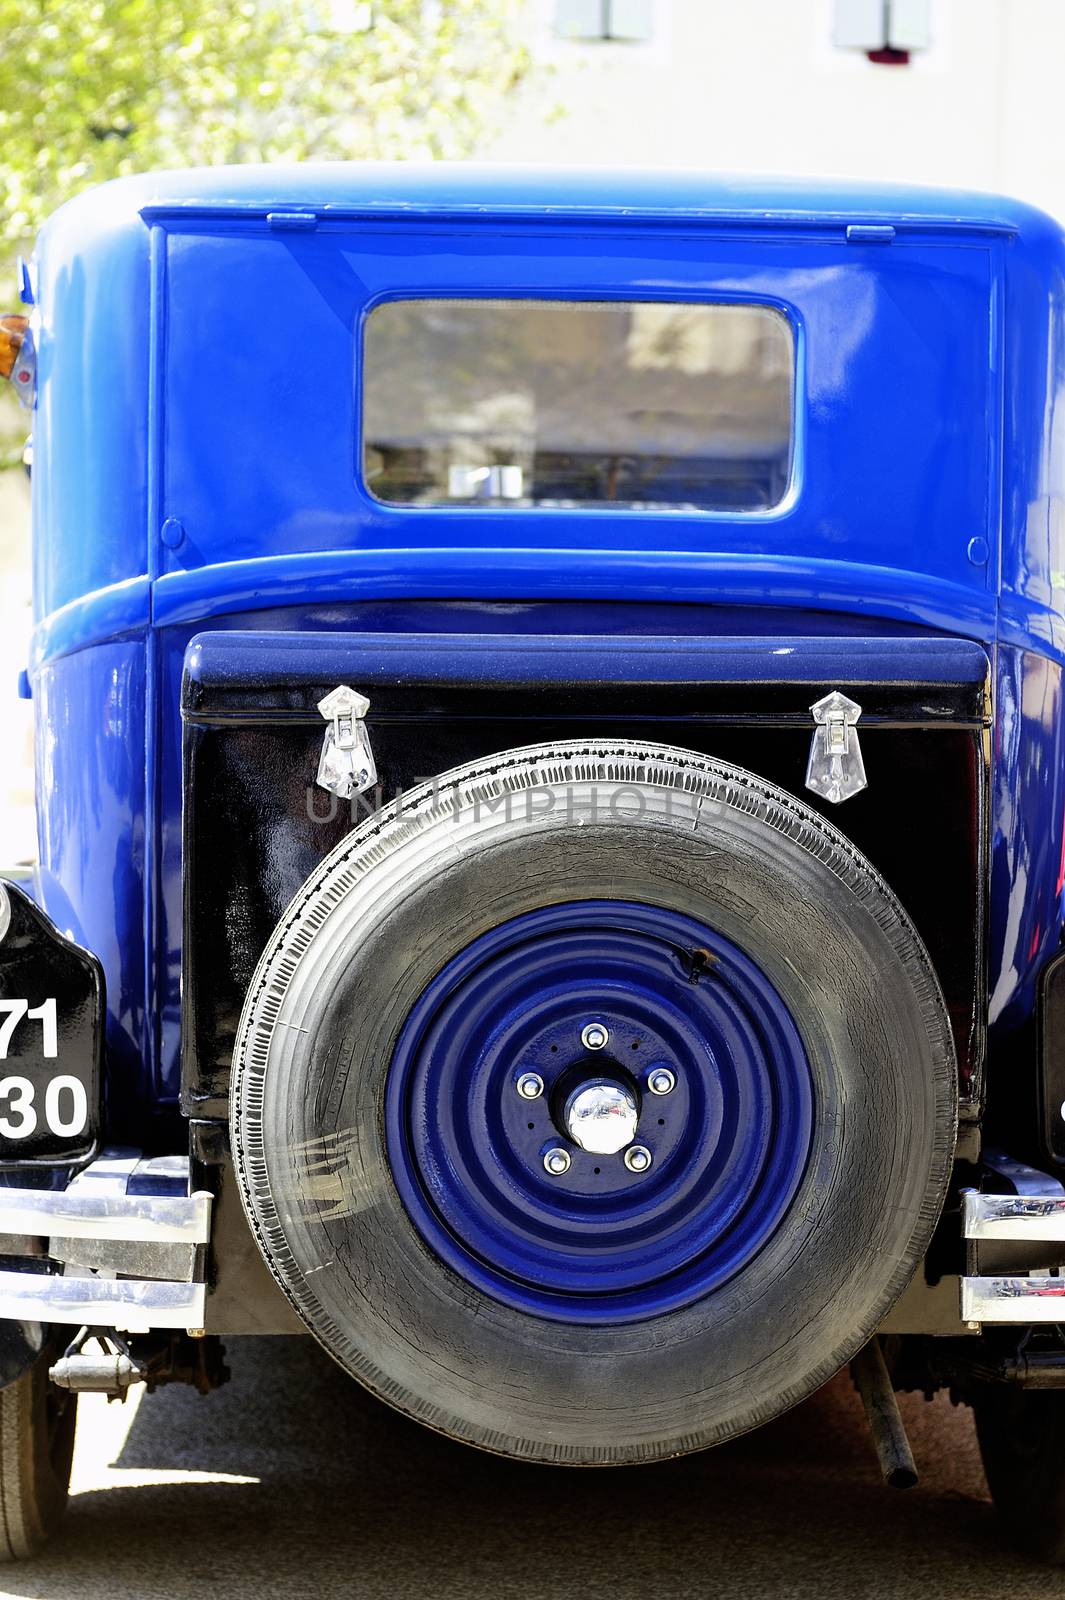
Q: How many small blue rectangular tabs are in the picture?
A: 2